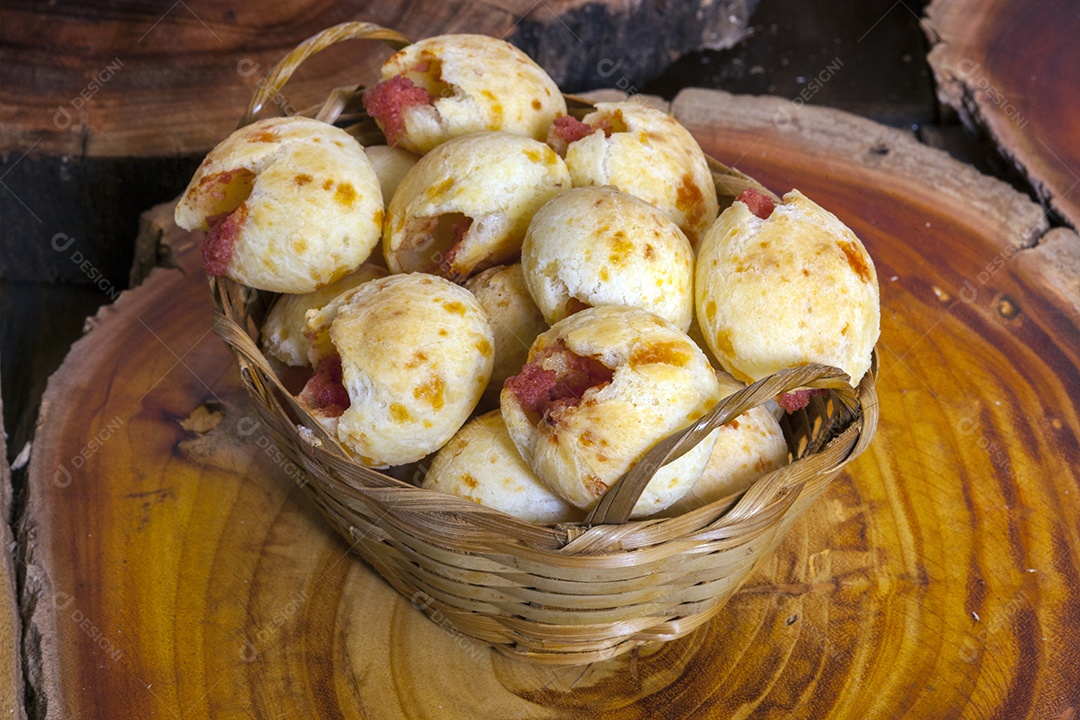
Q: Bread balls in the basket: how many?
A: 13